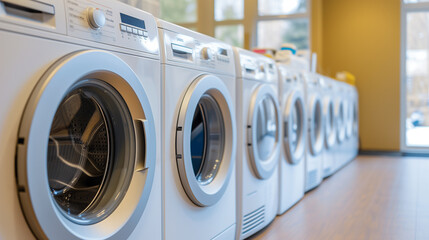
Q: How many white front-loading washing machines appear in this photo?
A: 9